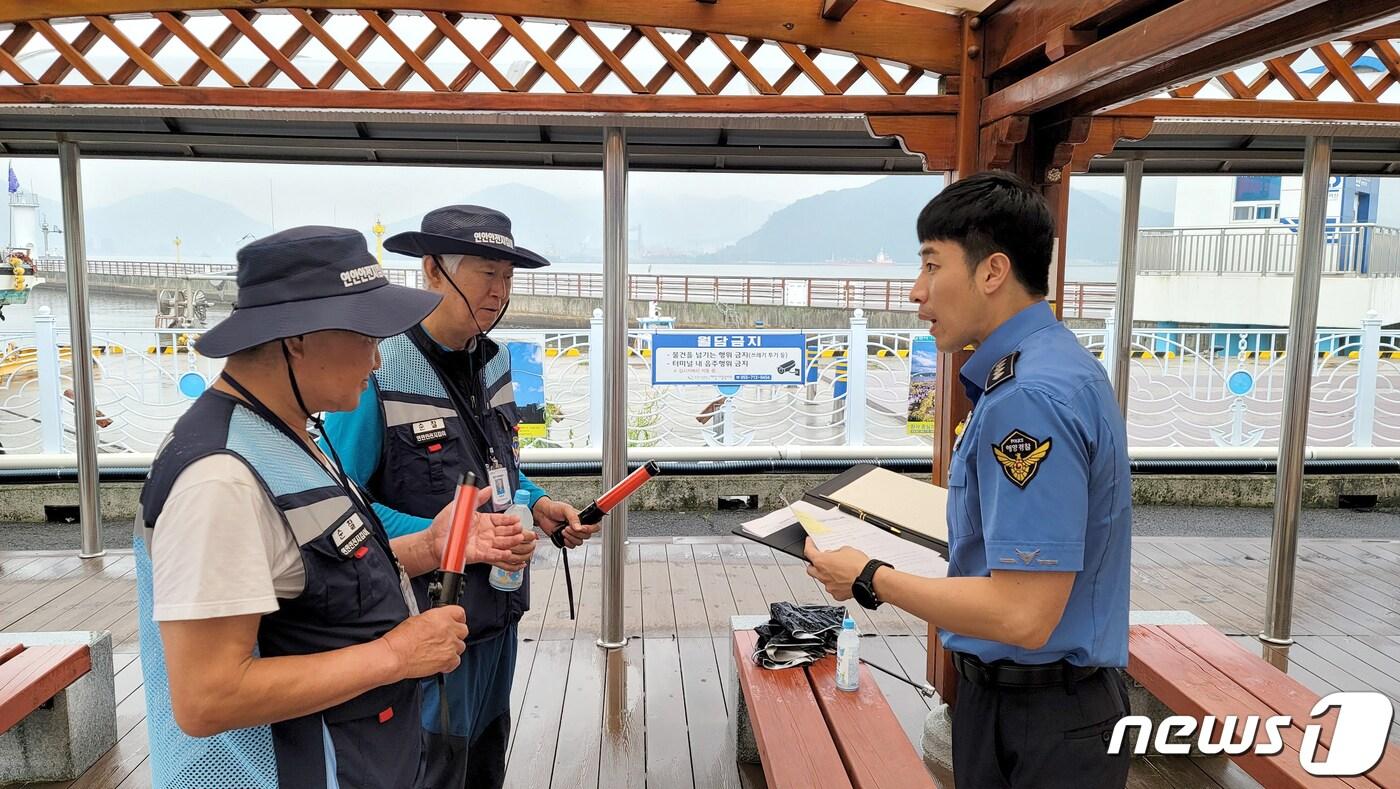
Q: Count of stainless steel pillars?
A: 4